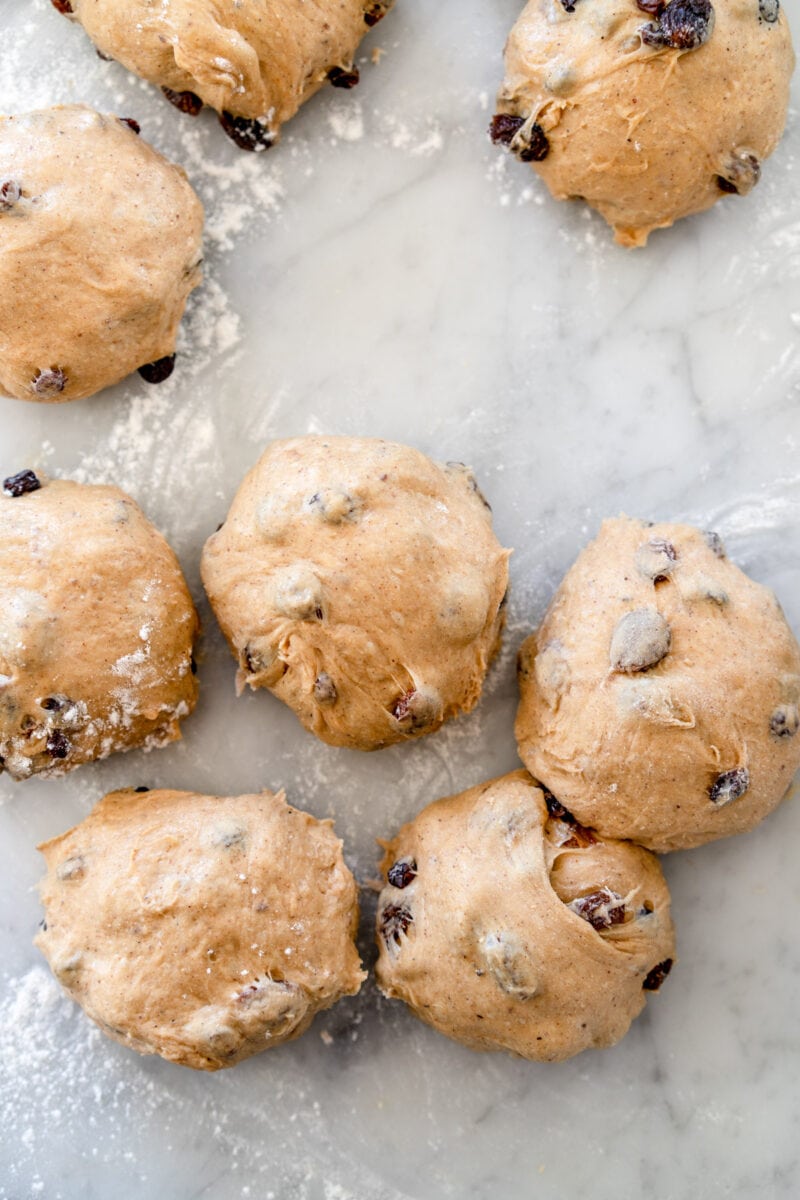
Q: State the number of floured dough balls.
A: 8